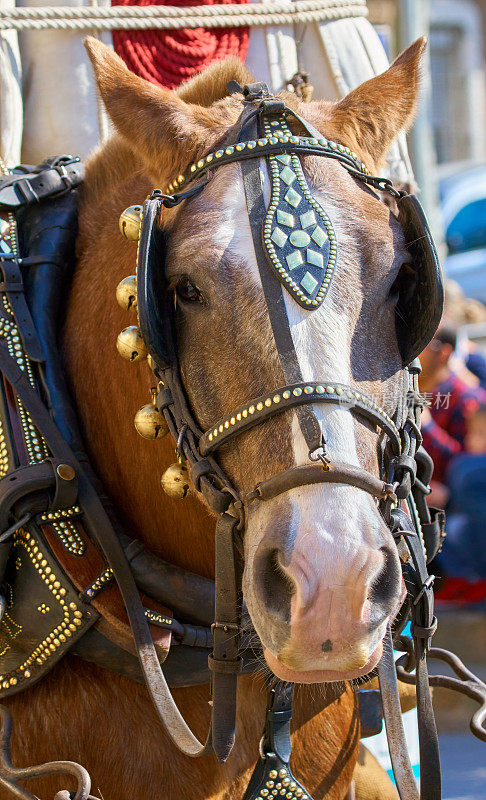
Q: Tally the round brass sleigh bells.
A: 5